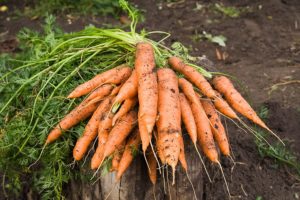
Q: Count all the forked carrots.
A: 1